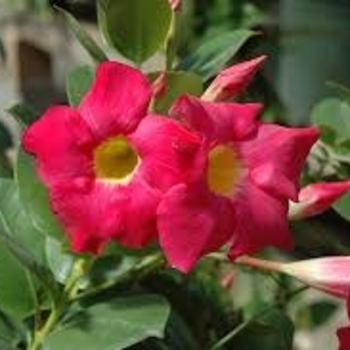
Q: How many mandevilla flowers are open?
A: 2